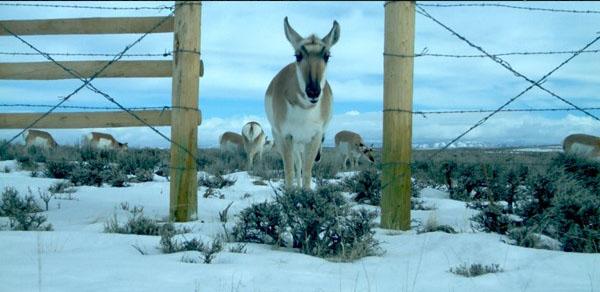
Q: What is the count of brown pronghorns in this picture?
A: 7